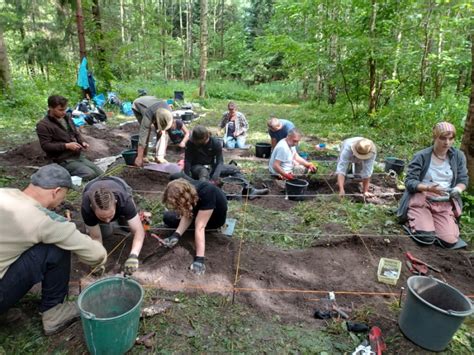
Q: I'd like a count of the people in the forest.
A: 12